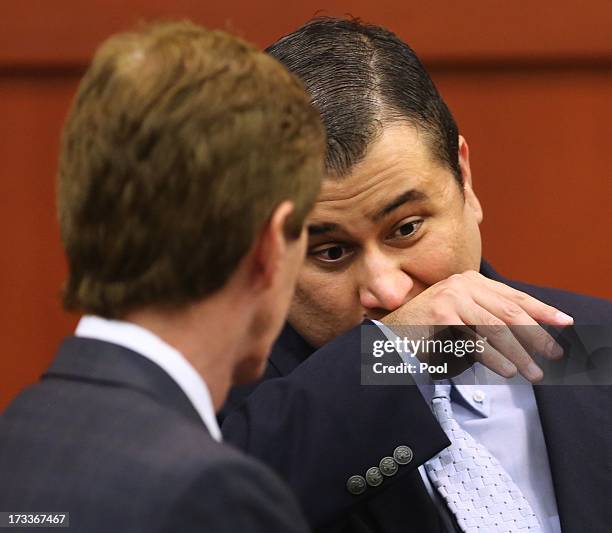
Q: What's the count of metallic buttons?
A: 4